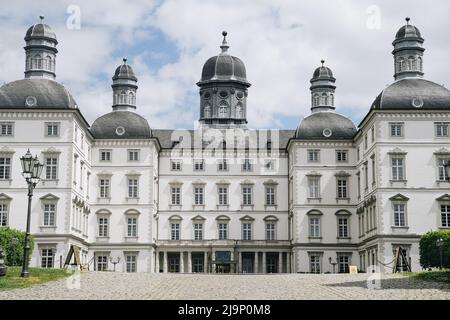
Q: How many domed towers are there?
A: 5